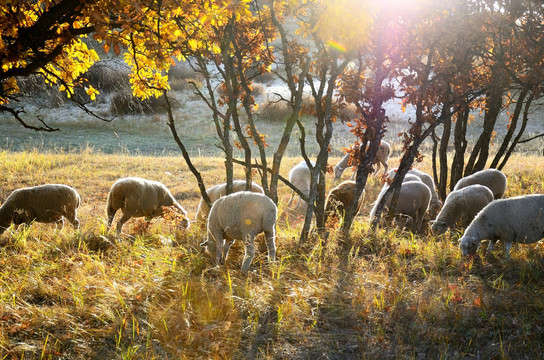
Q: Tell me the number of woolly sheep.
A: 13